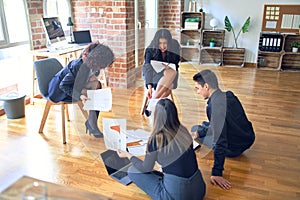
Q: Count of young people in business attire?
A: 4